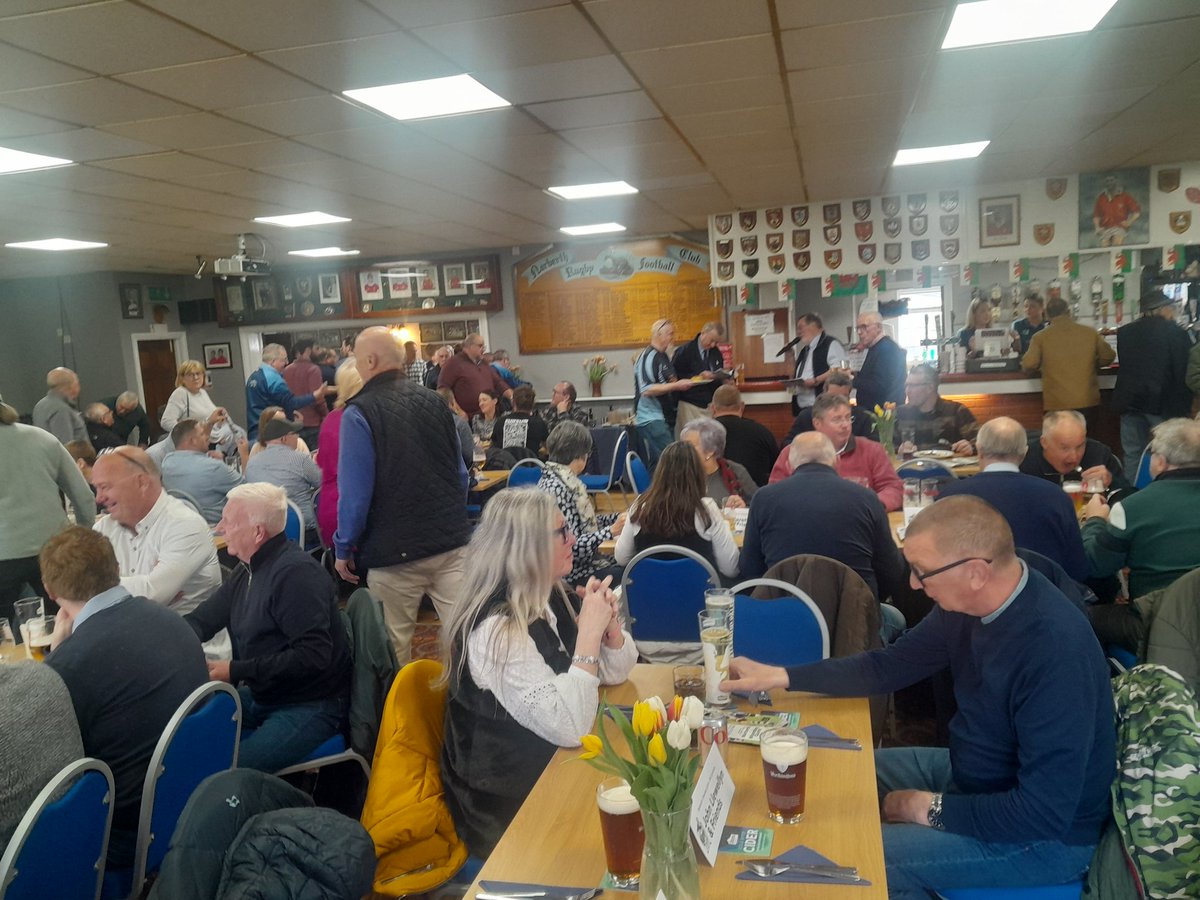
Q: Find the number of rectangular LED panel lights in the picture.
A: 9